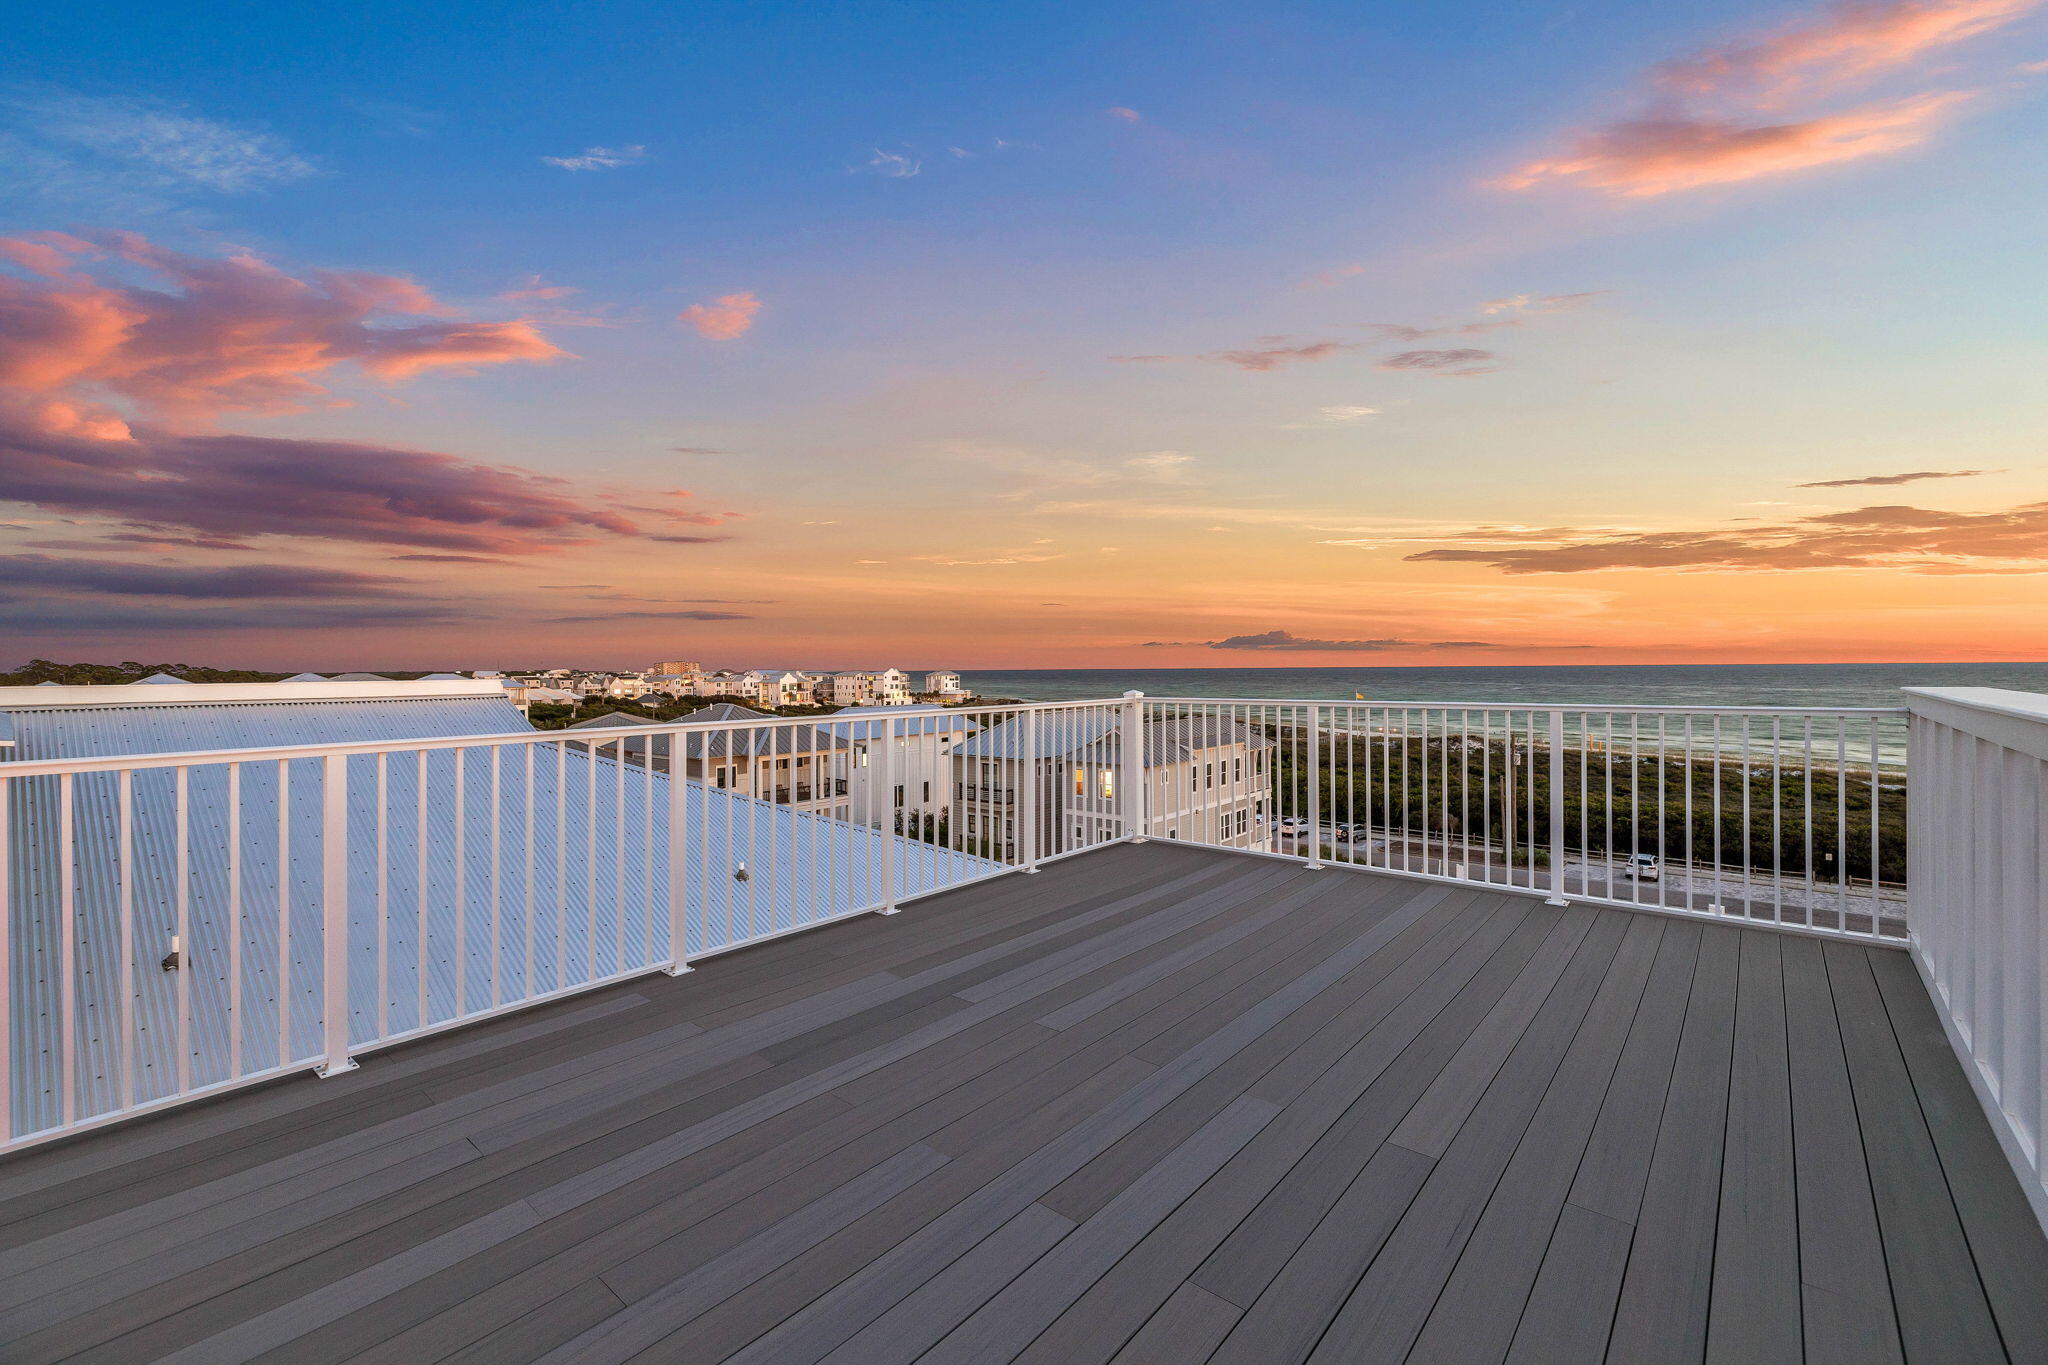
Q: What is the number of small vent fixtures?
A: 2